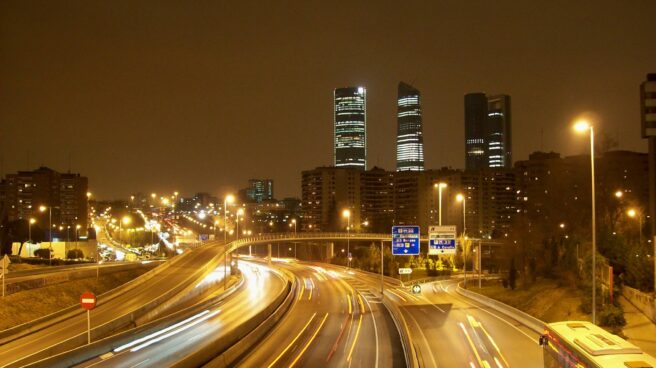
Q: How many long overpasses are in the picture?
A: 1